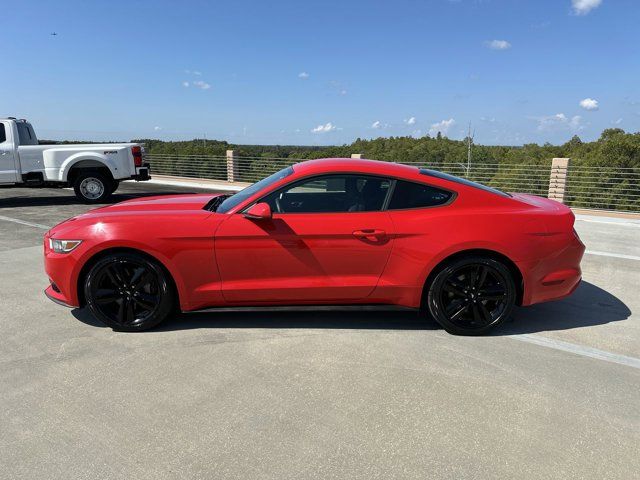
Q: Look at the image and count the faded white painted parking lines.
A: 3